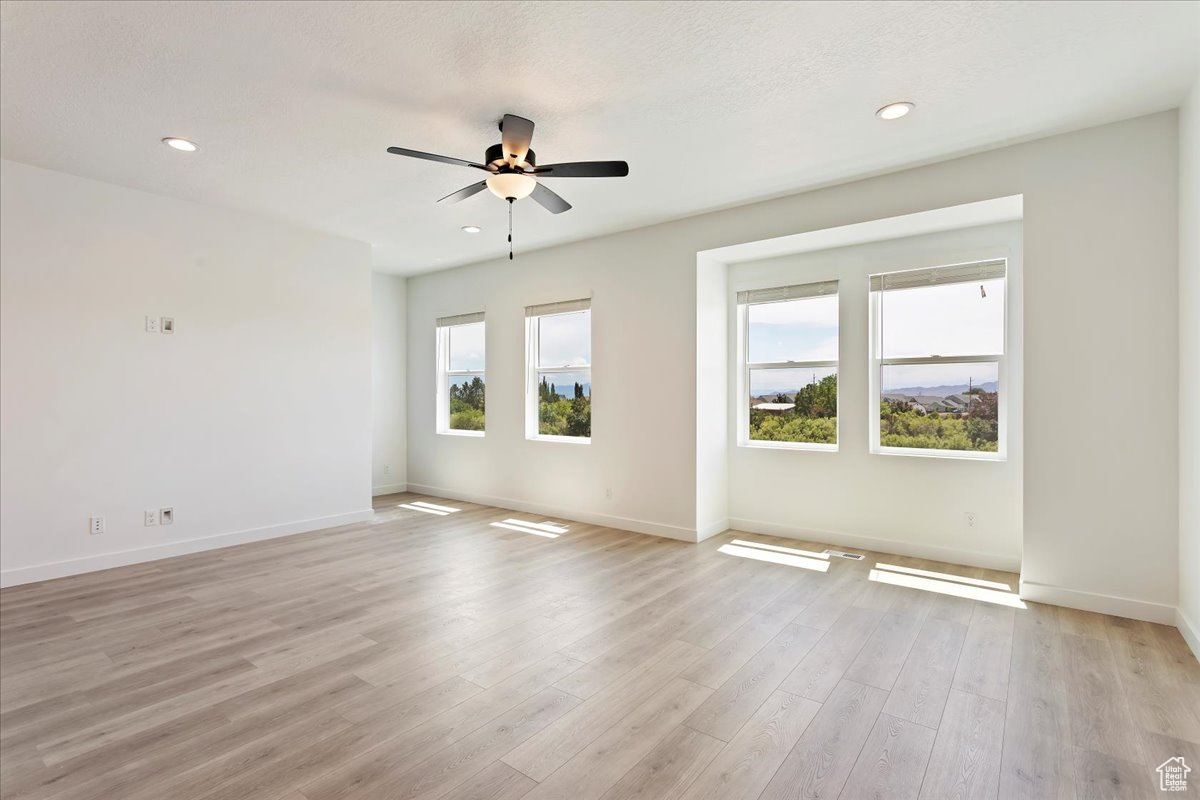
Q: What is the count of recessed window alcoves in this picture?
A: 1